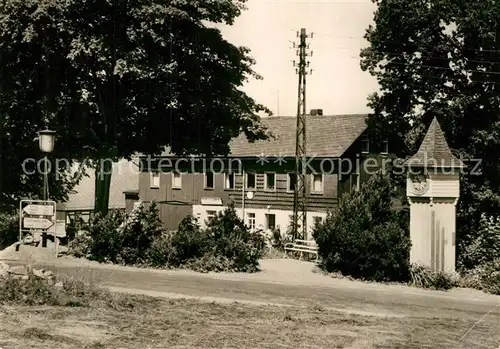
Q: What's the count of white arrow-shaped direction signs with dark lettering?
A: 2